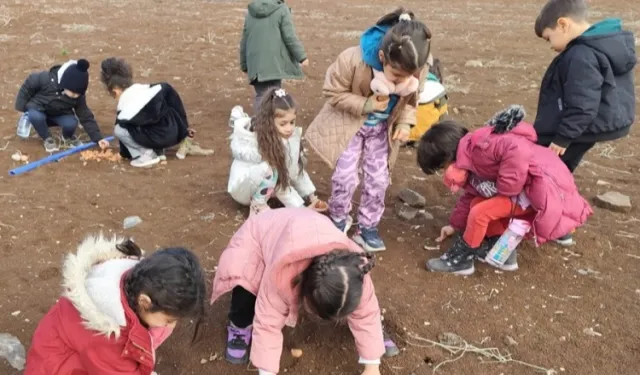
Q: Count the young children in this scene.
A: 10